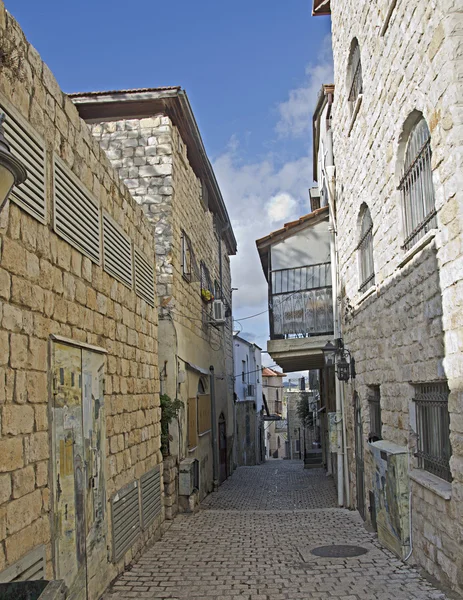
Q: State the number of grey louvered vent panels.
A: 7